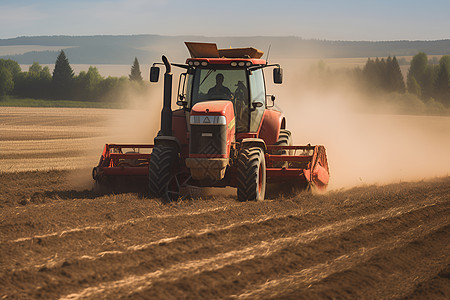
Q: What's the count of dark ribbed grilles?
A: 1